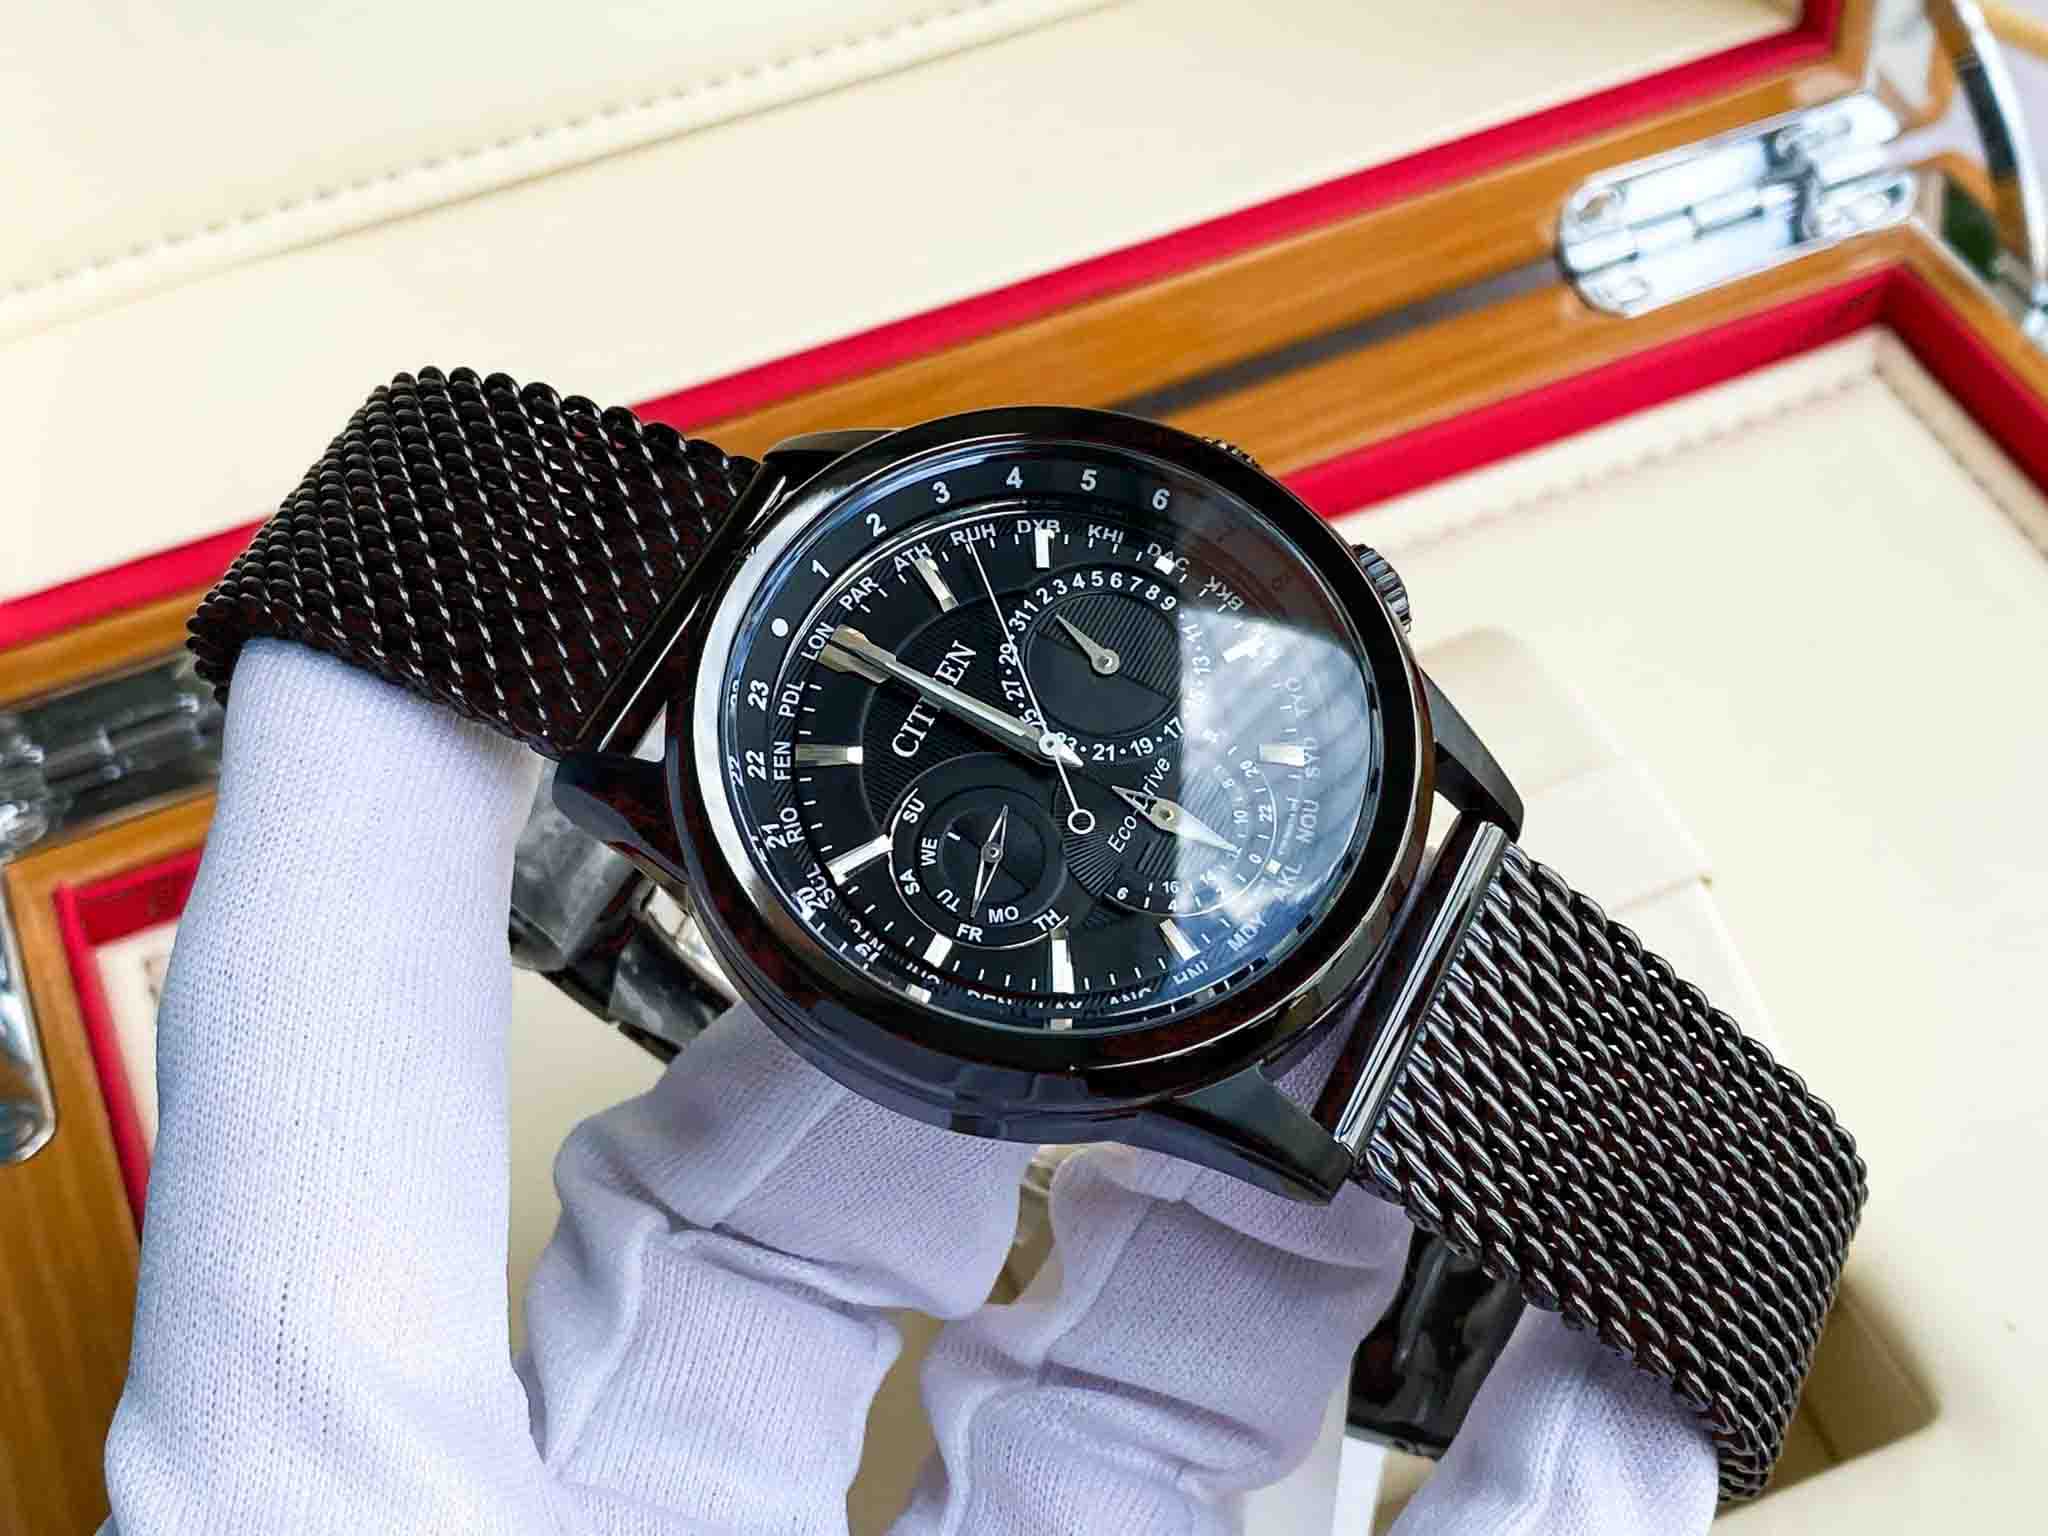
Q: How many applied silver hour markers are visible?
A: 12